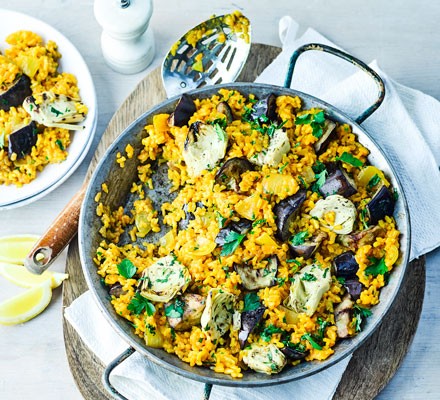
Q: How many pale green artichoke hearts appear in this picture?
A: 8